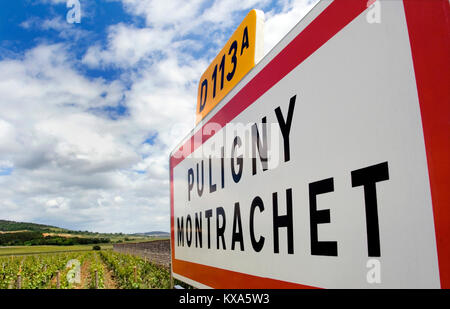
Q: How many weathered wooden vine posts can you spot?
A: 4